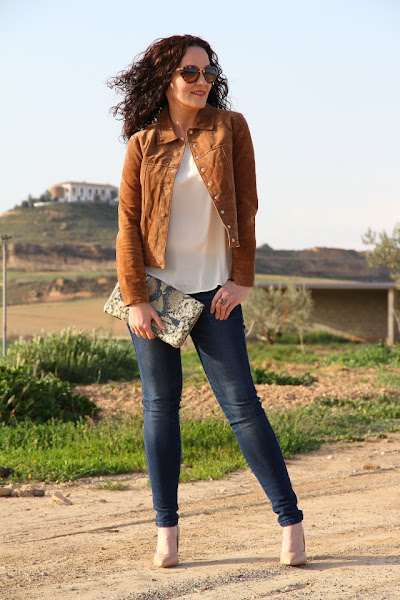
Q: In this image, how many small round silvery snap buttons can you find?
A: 9